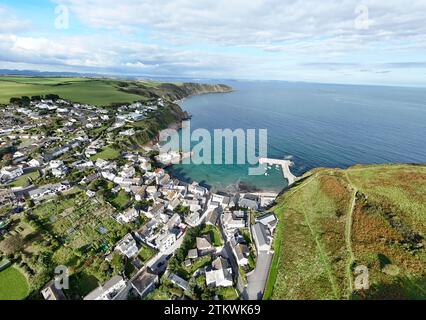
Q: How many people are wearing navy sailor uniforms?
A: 0